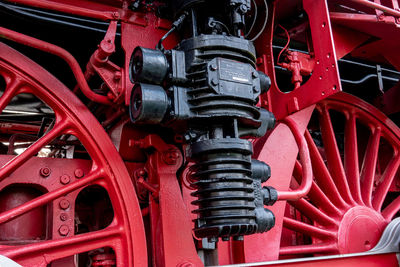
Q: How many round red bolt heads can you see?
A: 6